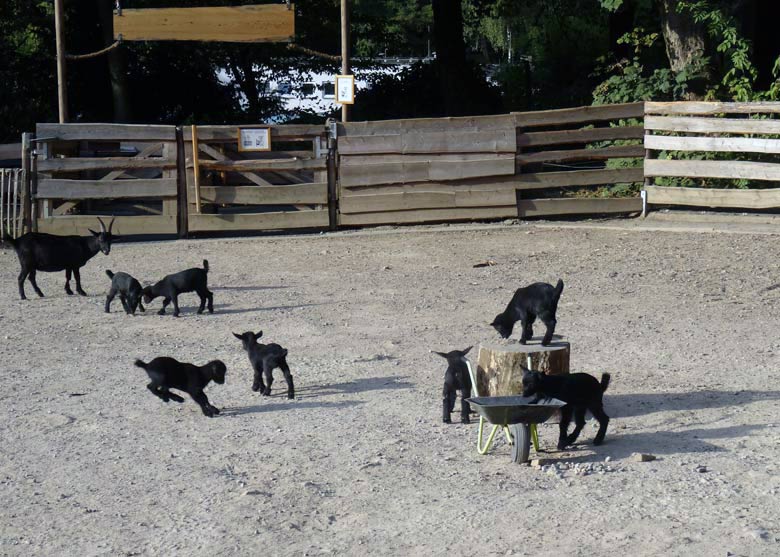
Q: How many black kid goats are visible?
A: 7